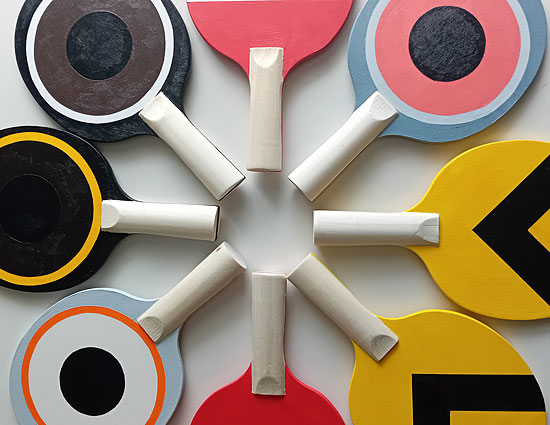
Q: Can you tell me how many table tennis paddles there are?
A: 8